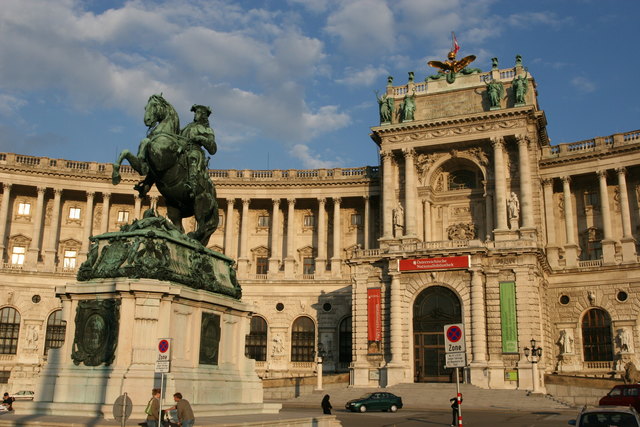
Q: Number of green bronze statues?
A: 5